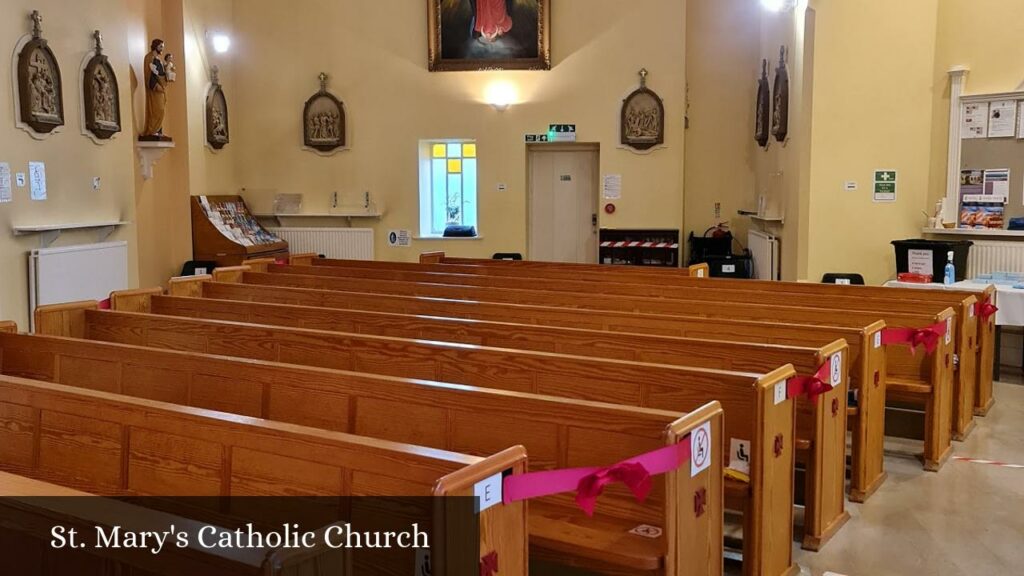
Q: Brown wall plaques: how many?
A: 7